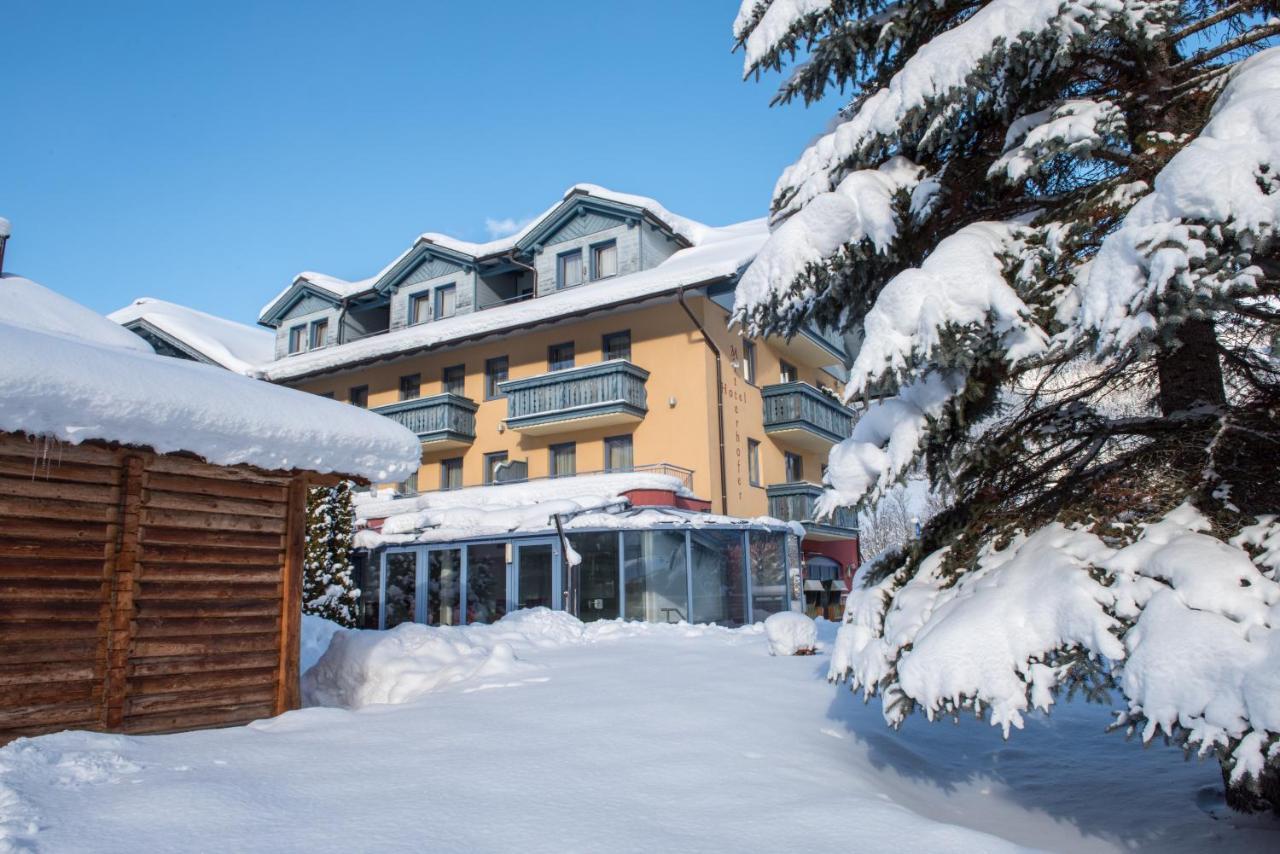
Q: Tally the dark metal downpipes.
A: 3